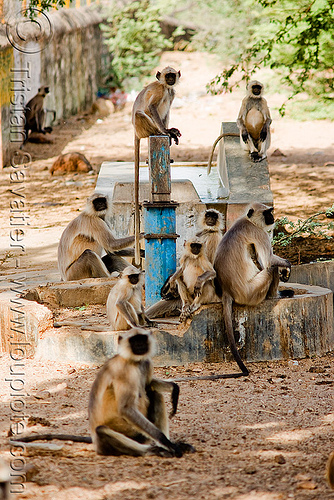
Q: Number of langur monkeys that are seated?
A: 9